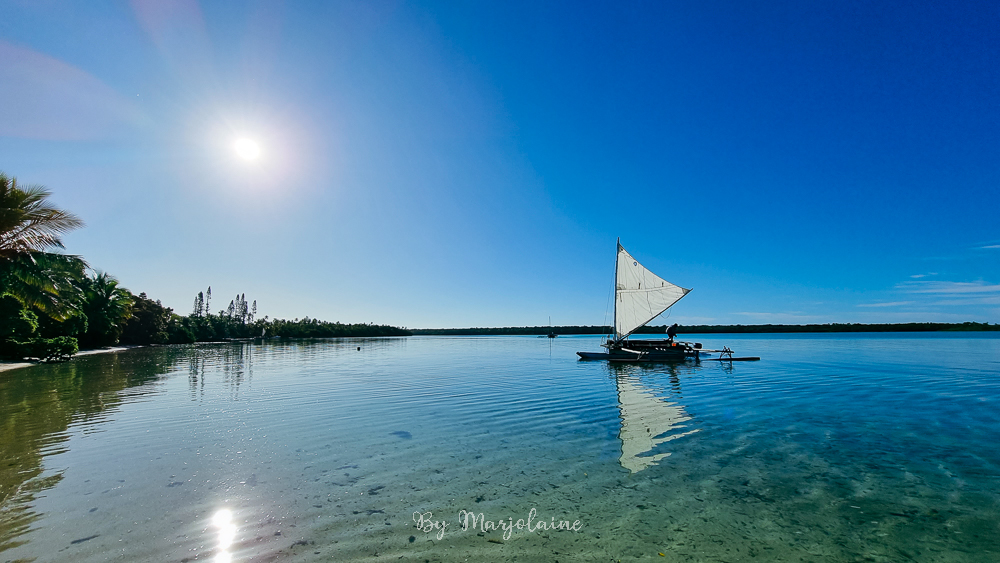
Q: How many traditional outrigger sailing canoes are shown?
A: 1